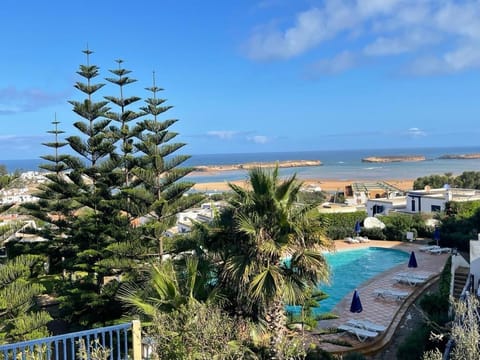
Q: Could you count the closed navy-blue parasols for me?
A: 4